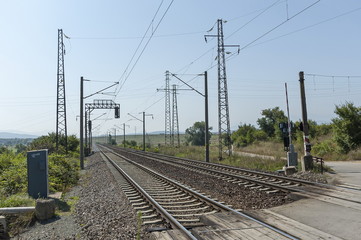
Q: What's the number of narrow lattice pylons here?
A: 4